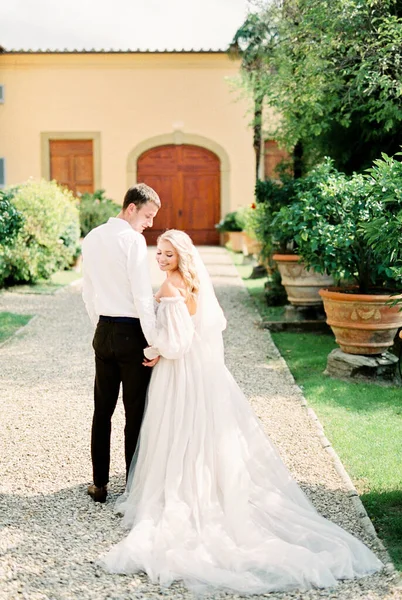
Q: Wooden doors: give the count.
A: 3